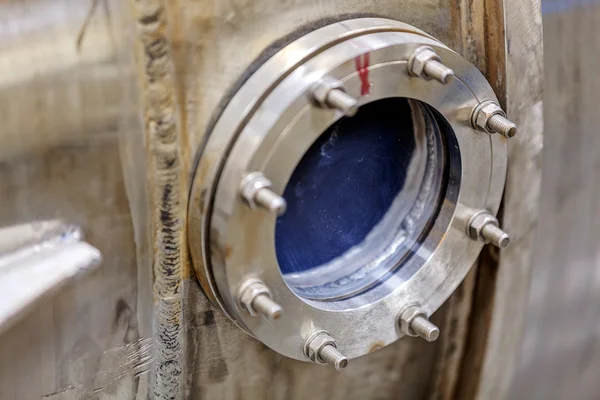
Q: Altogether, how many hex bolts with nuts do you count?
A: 8